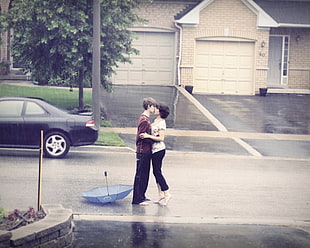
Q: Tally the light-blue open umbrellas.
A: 1